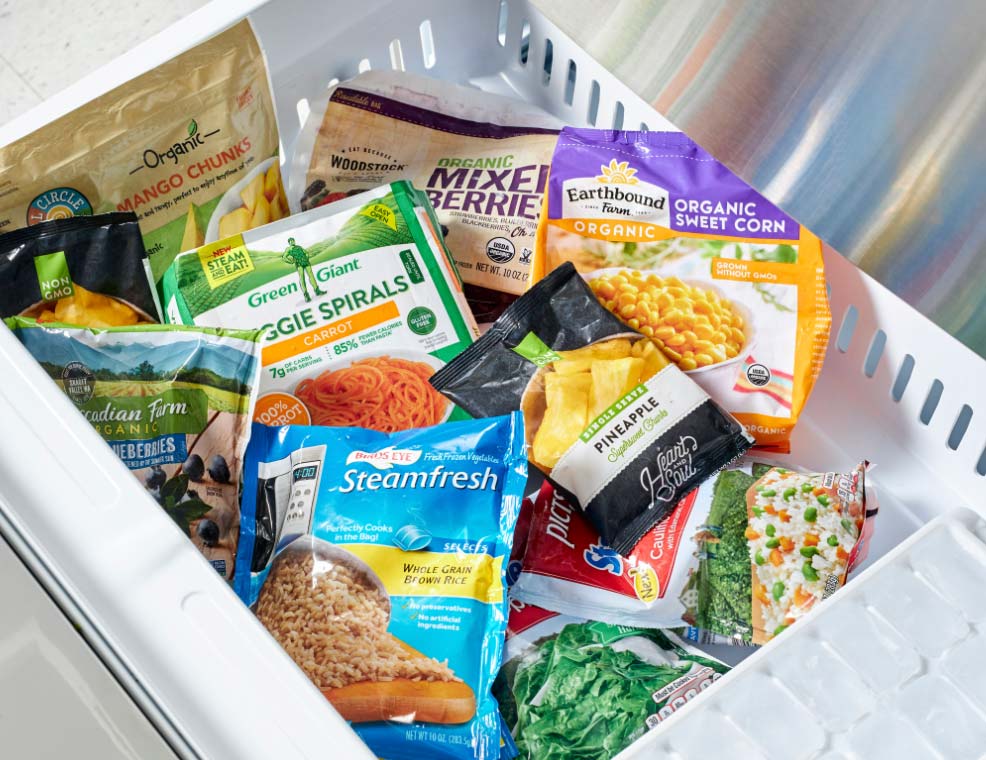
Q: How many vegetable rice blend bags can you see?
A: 1